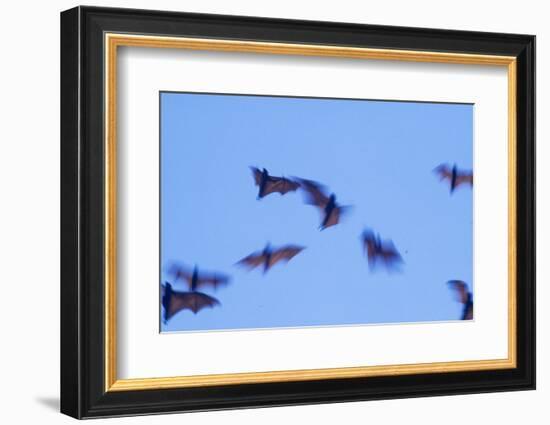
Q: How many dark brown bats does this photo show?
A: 8